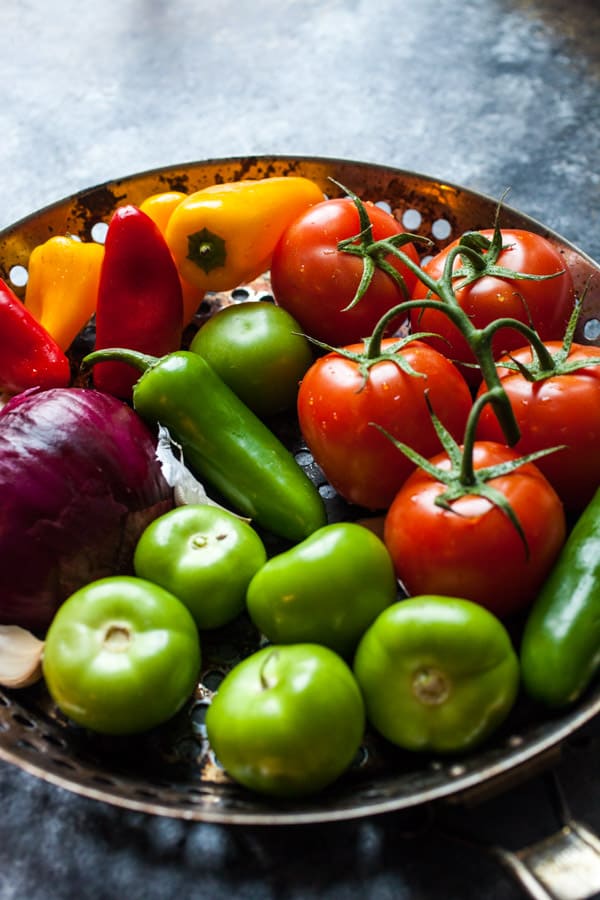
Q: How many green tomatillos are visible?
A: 6